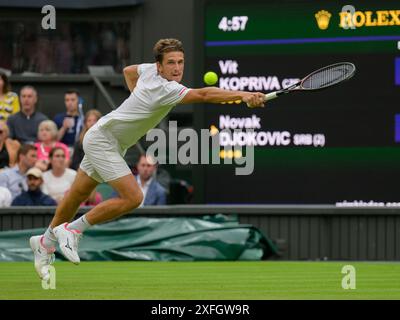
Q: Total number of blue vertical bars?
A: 2